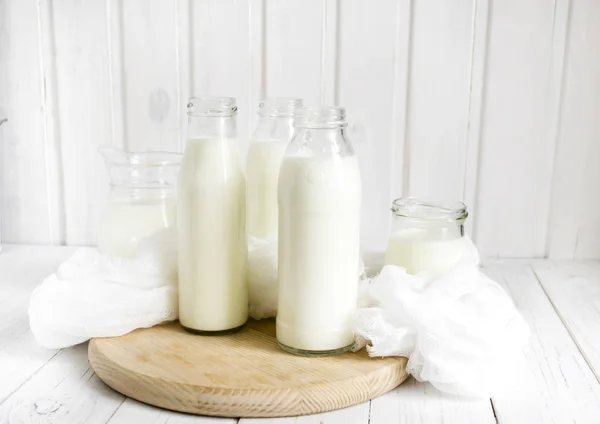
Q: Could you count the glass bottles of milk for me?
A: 3